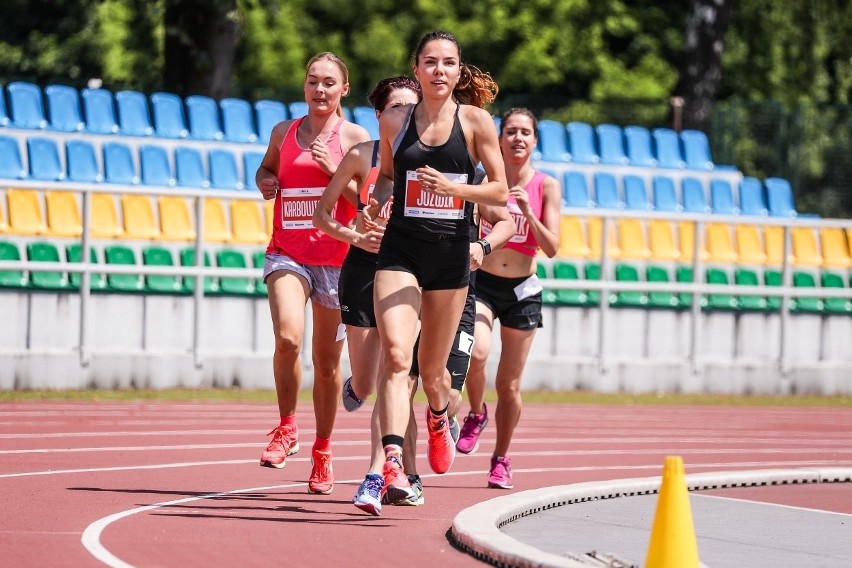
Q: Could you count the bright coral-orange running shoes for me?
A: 4